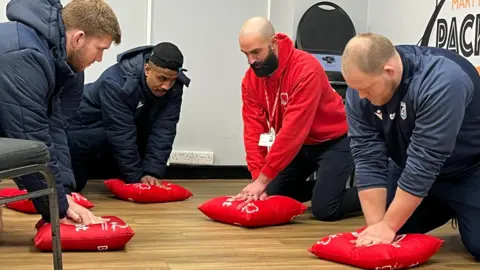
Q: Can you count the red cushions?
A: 5